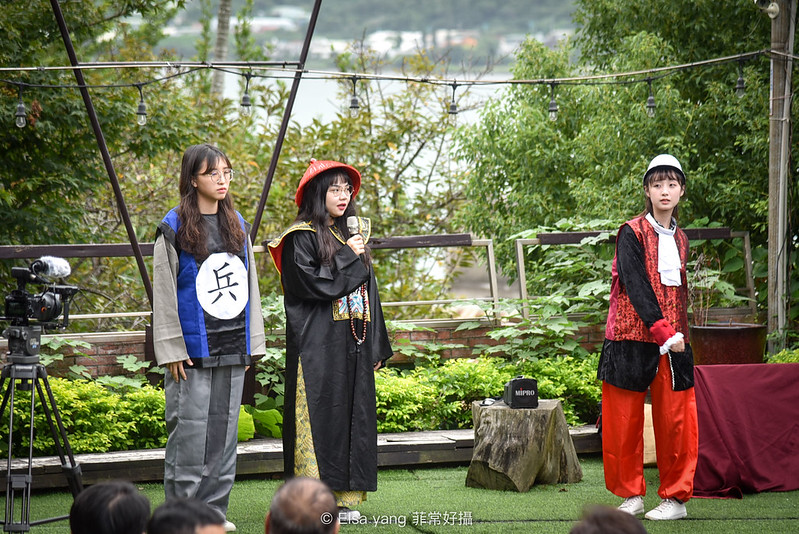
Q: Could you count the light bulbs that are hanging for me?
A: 8